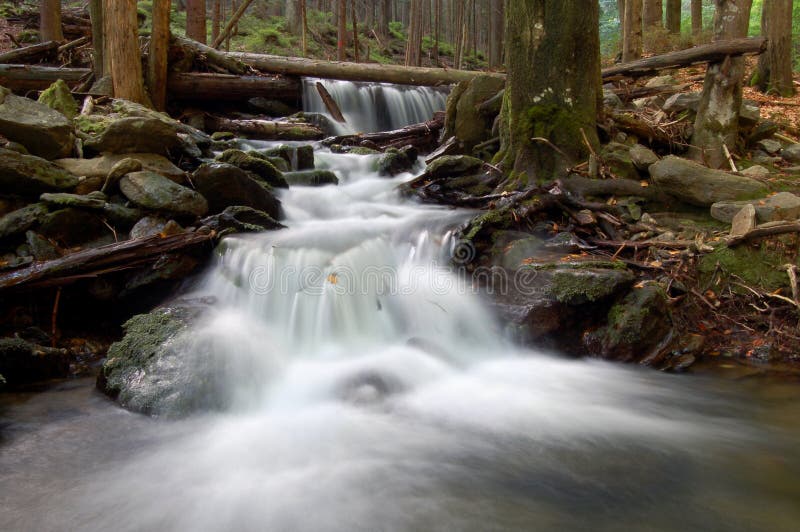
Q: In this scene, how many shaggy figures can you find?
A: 0